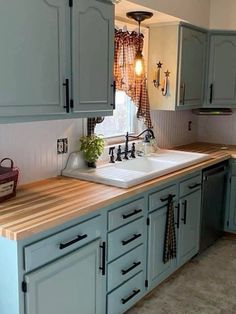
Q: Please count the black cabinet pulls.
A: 14